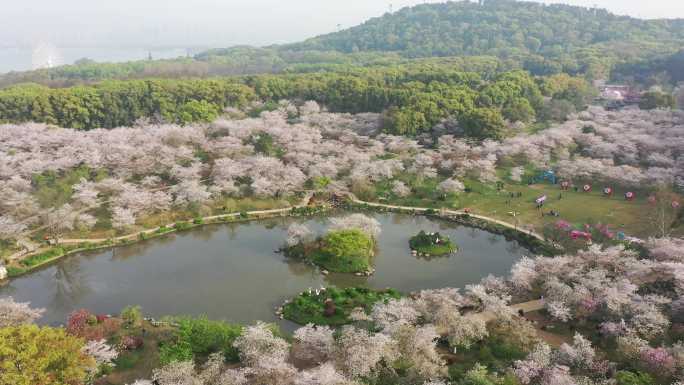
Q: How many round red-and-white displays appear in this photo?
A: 6